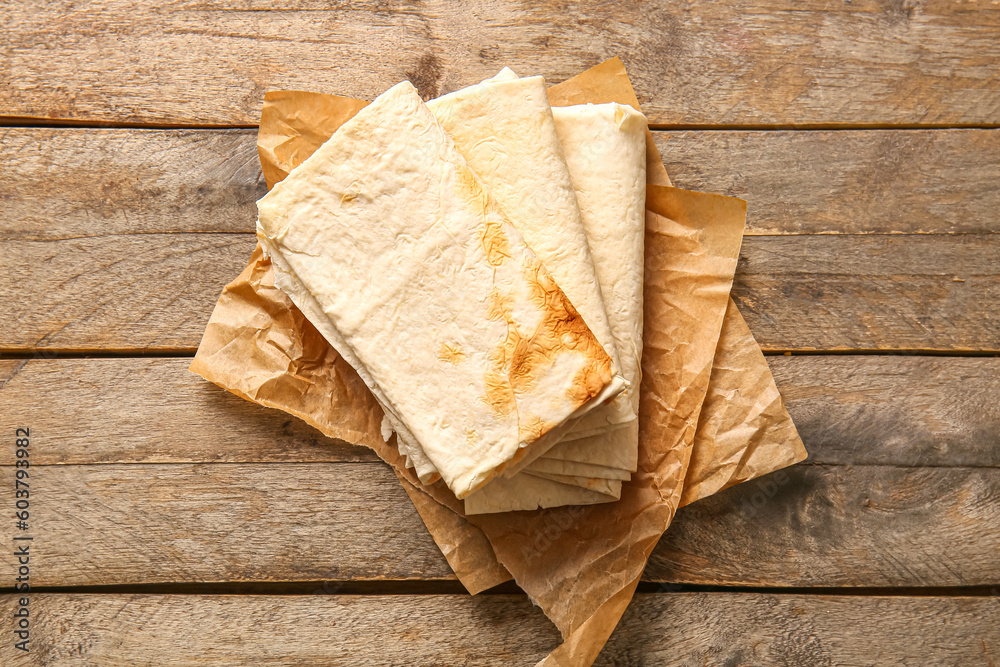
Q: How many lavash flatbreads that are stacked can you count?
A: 3